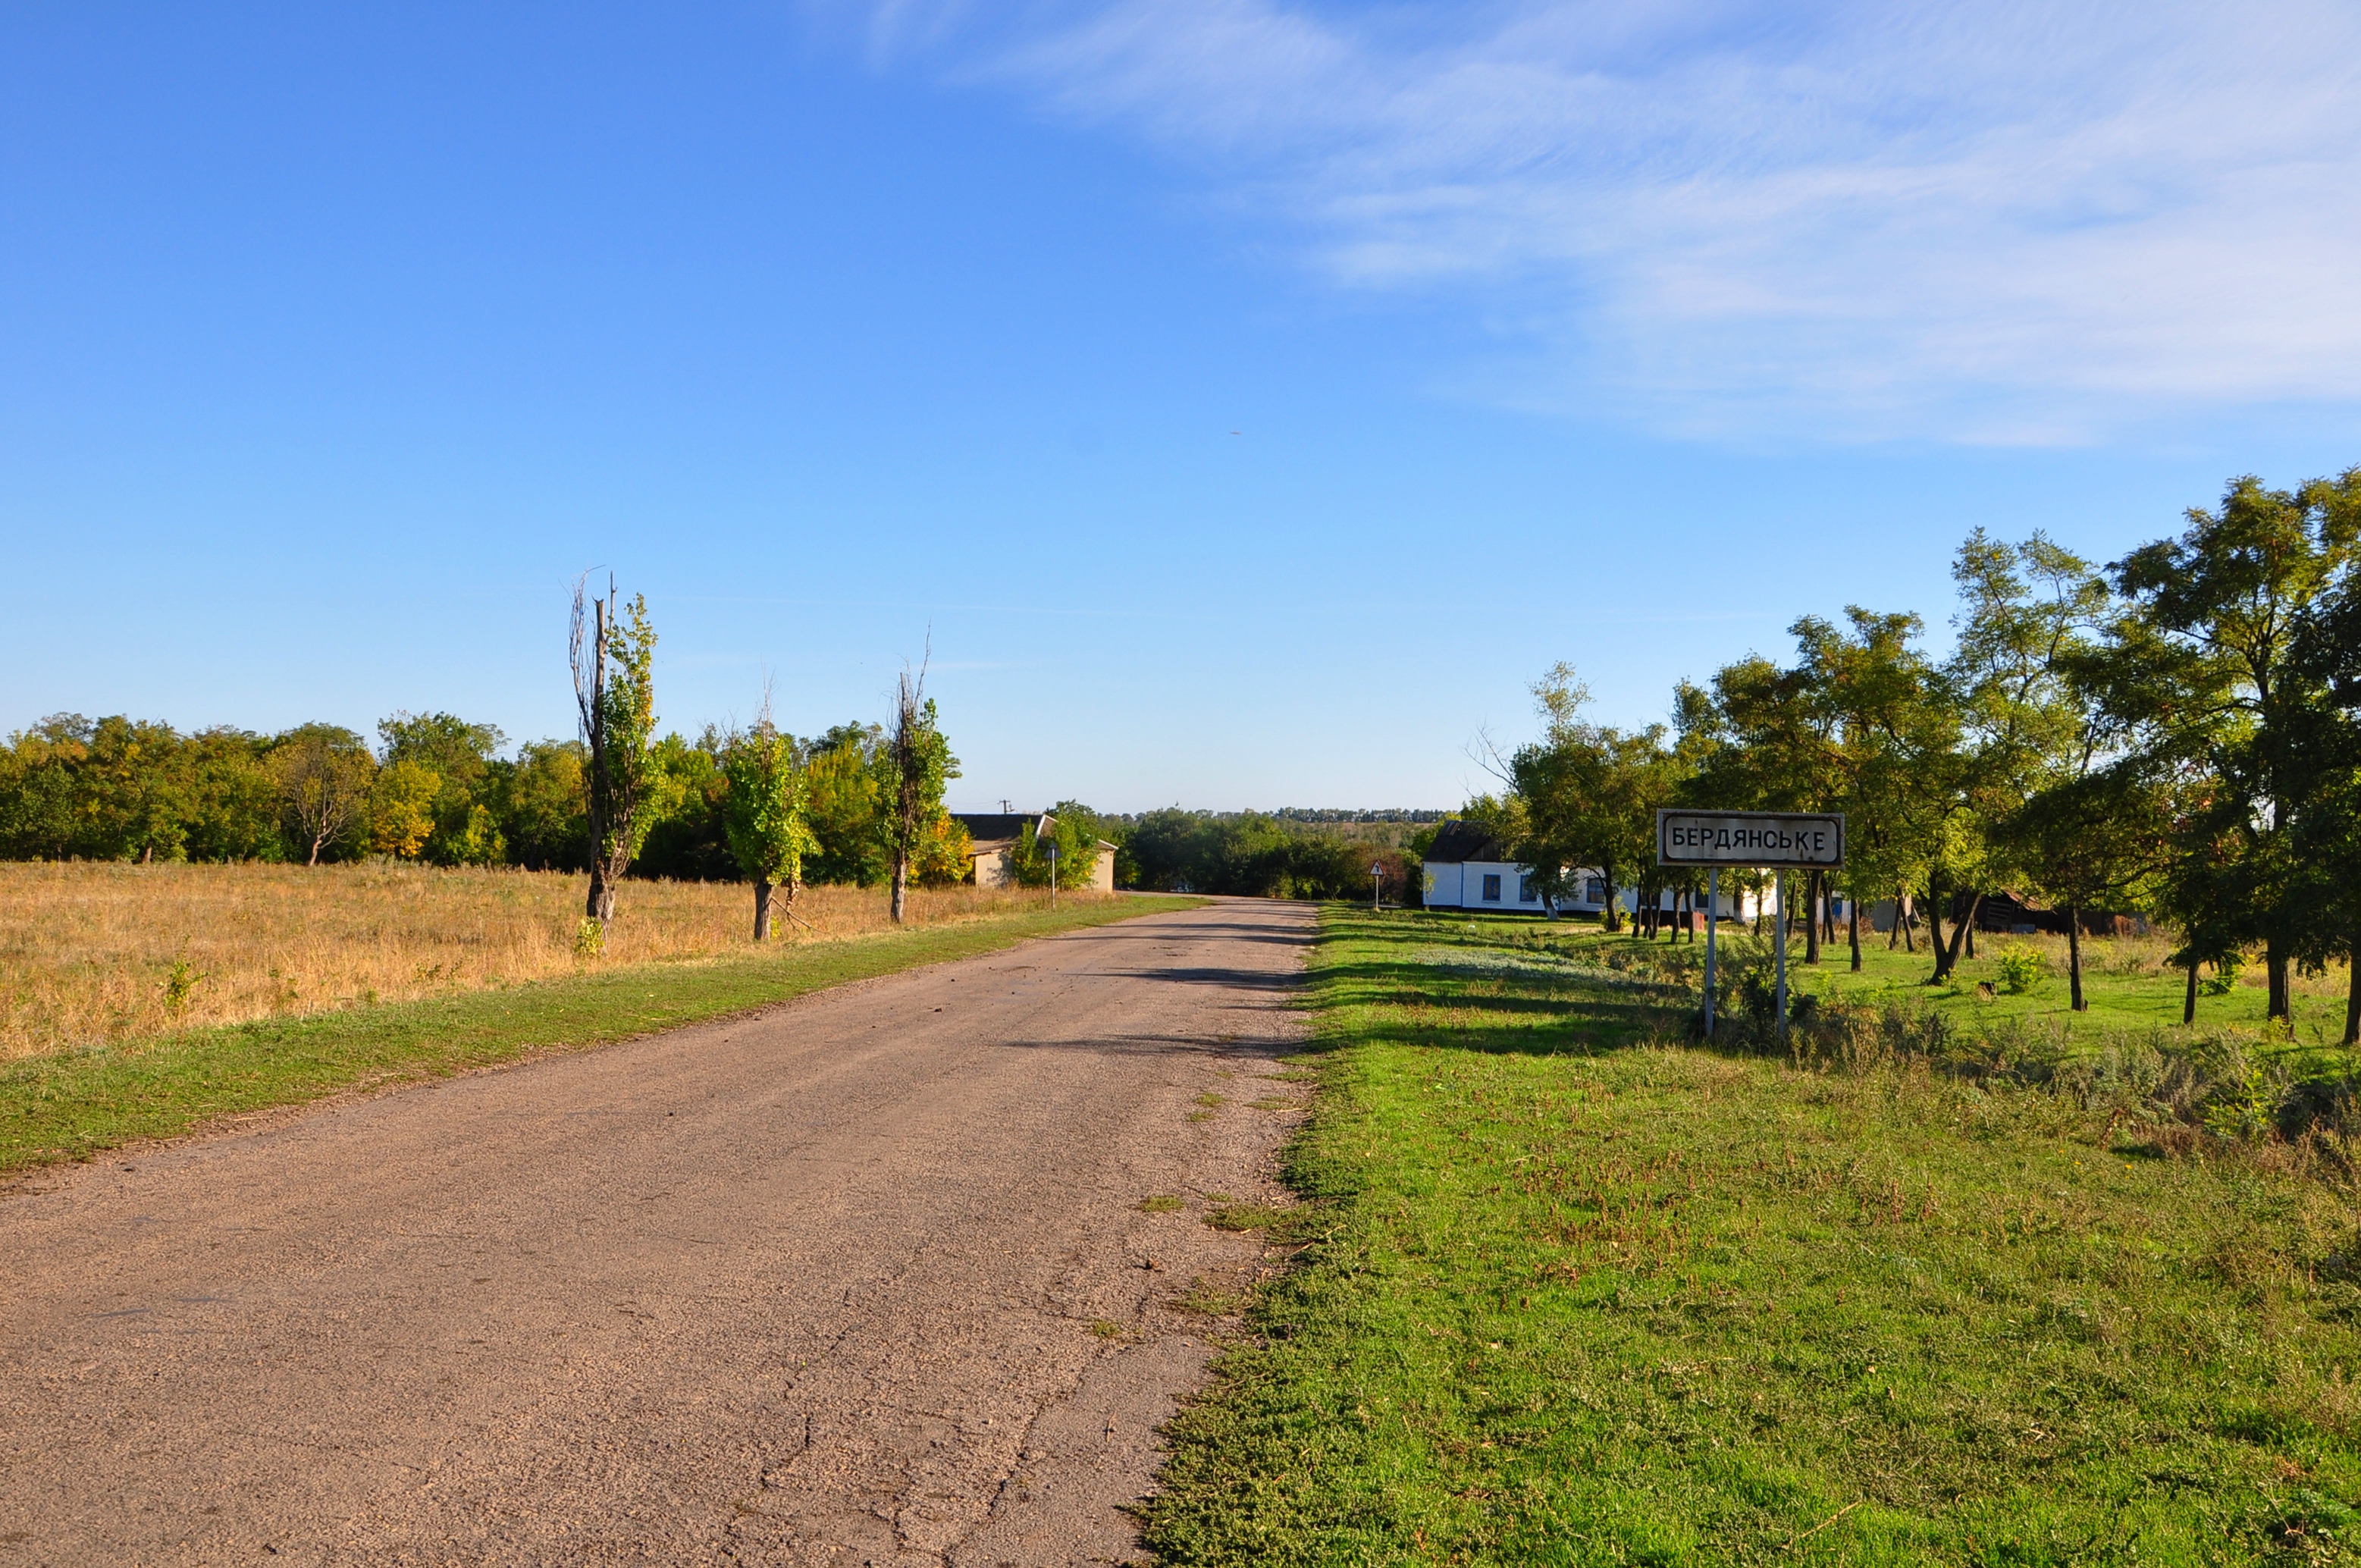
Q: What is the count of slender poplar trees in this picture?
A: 3